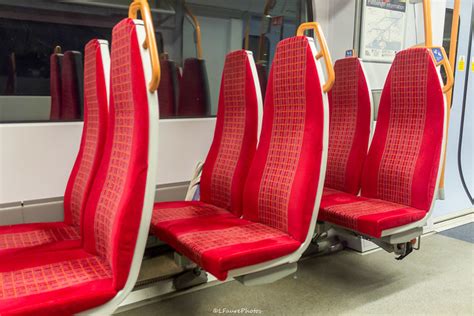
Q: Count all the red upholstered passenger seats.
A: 6